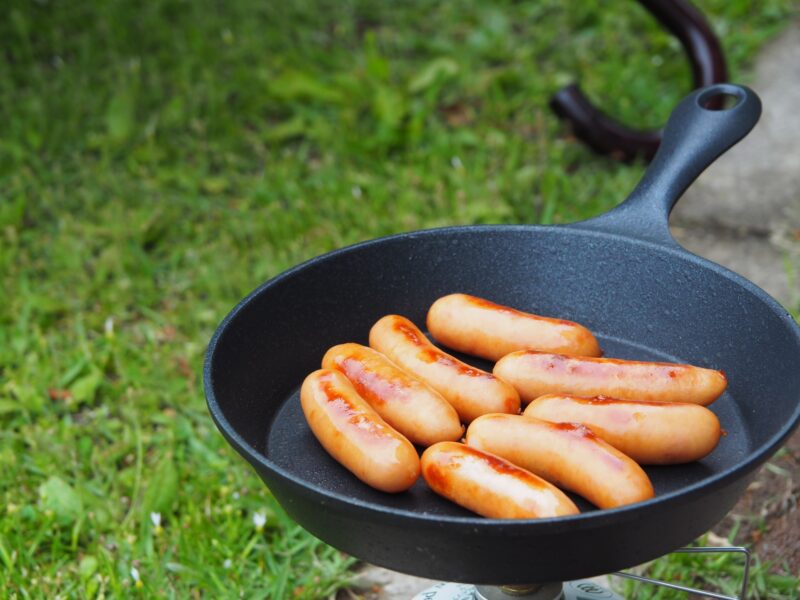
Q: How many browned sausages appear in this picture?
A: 8